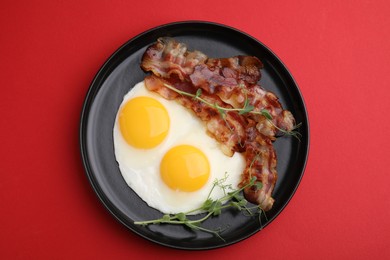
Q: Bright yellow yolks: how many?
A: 2